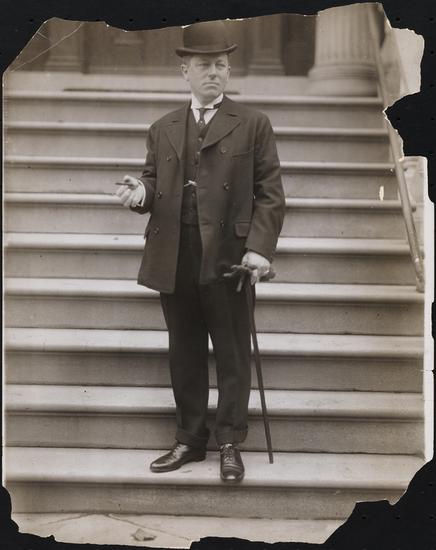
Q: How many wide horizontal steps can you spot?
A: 9